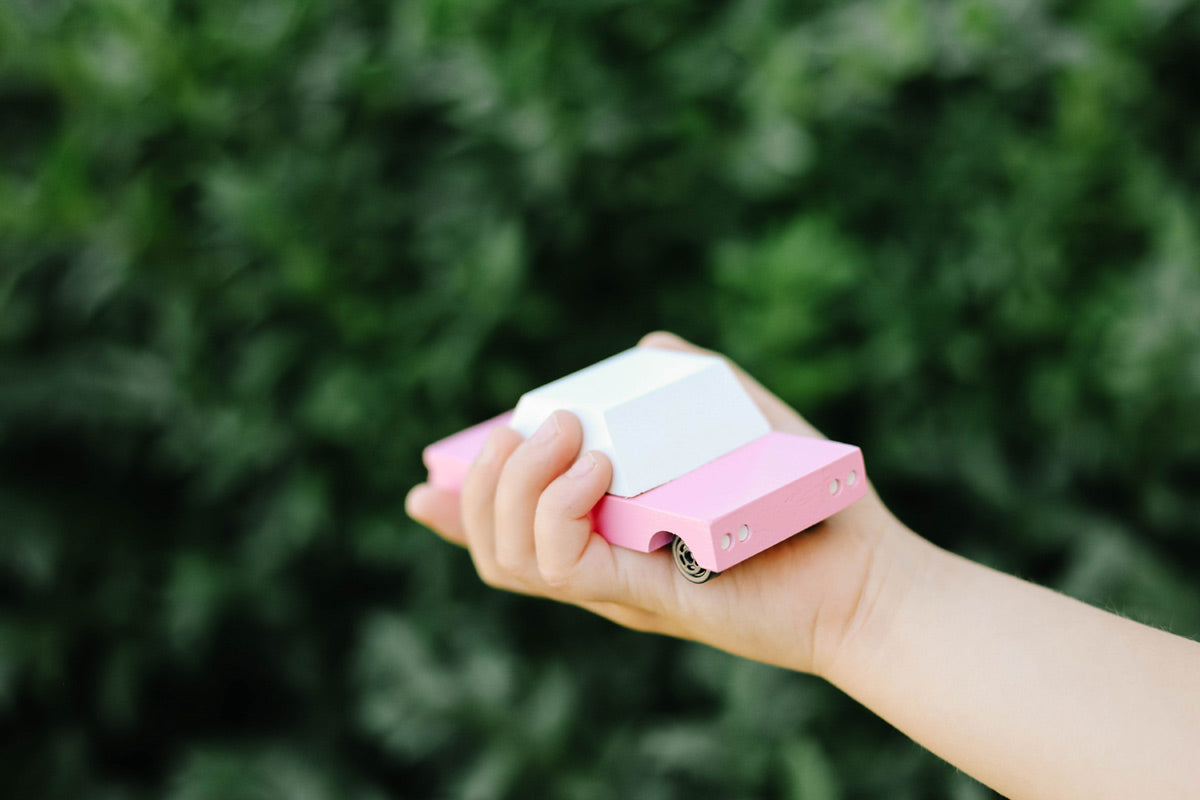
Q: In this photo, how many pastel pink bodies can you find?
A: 1